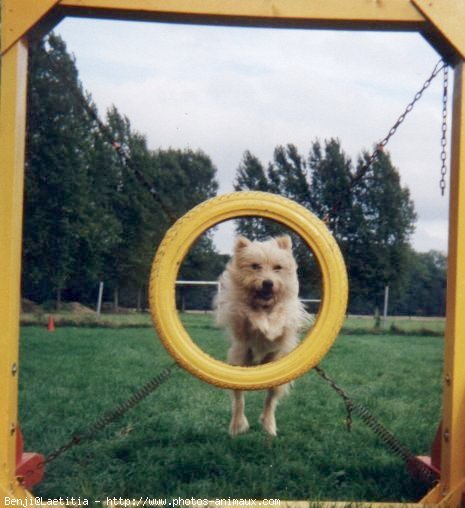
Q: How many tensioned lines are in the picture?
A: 4